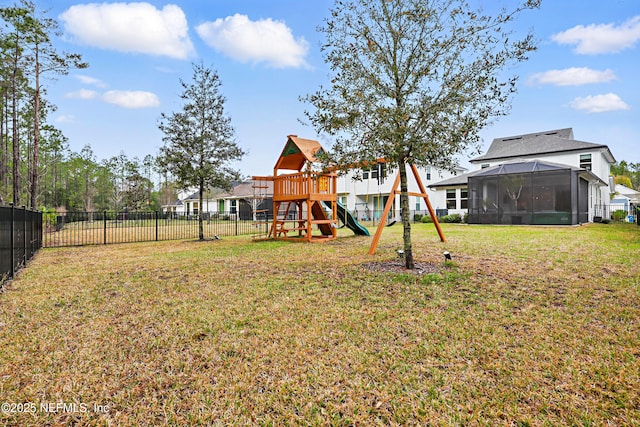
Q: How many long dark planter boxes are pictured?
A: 0